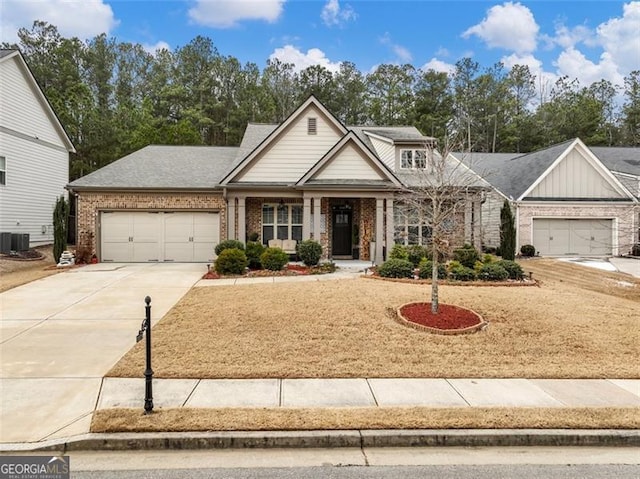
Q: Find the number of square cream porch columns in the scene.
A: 8